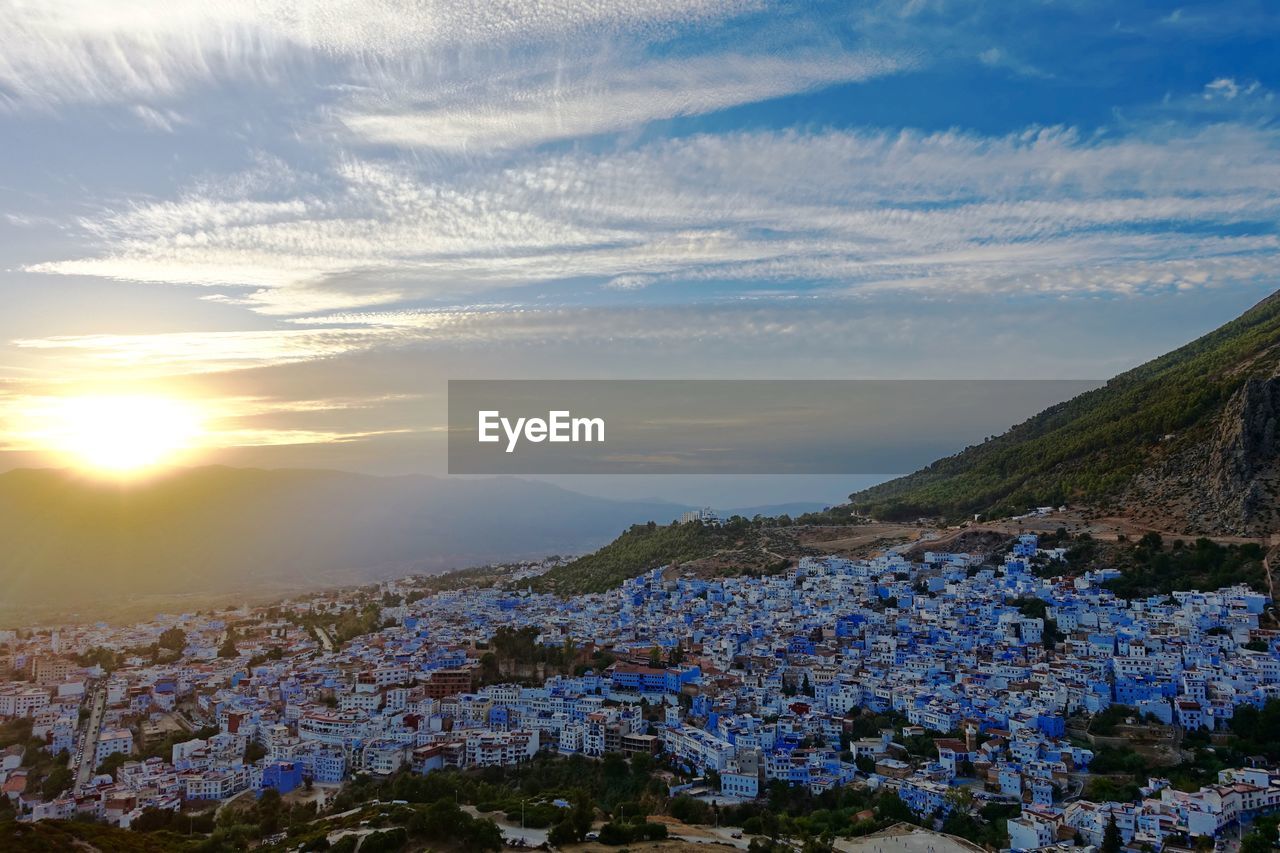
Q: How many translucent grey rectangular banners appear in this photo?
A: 1